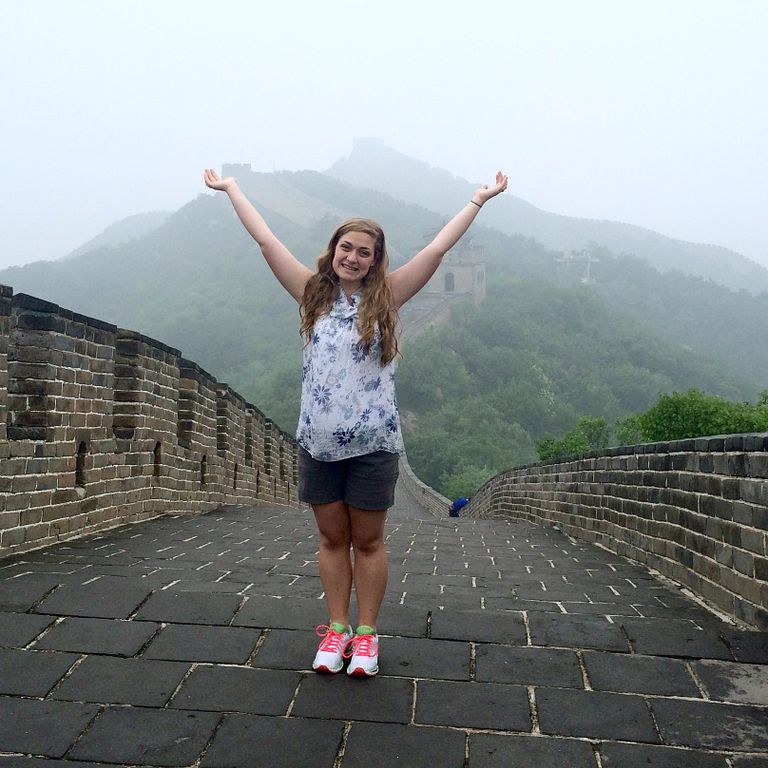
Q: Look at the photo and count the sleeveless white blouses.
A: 1